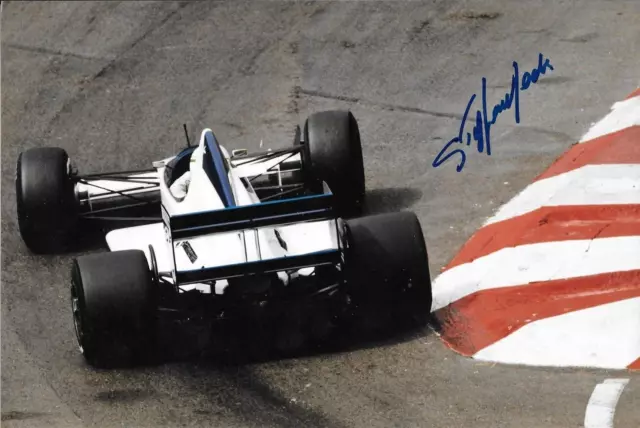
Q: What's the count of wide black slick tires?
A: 4